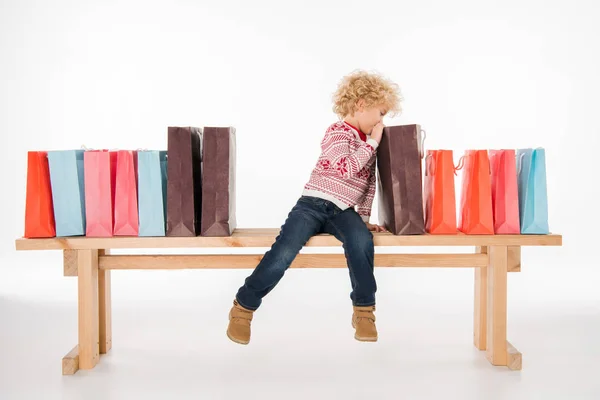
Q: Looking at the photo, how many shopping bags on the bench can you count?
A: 12